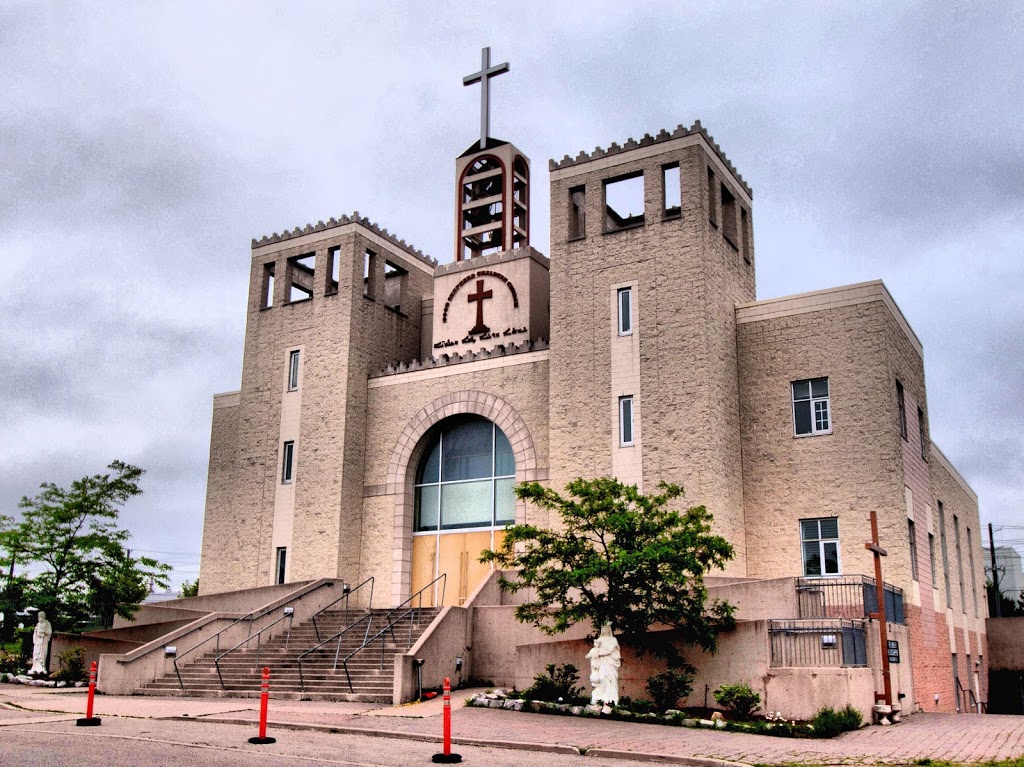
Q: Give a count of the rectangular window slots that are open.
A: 11